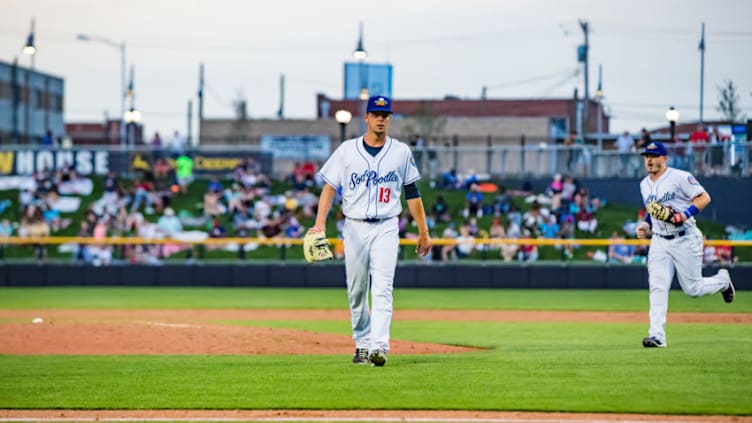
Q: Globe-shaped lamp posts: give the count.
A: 3